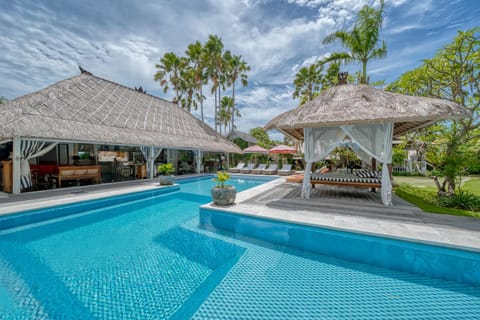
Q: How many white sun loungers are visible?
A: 5